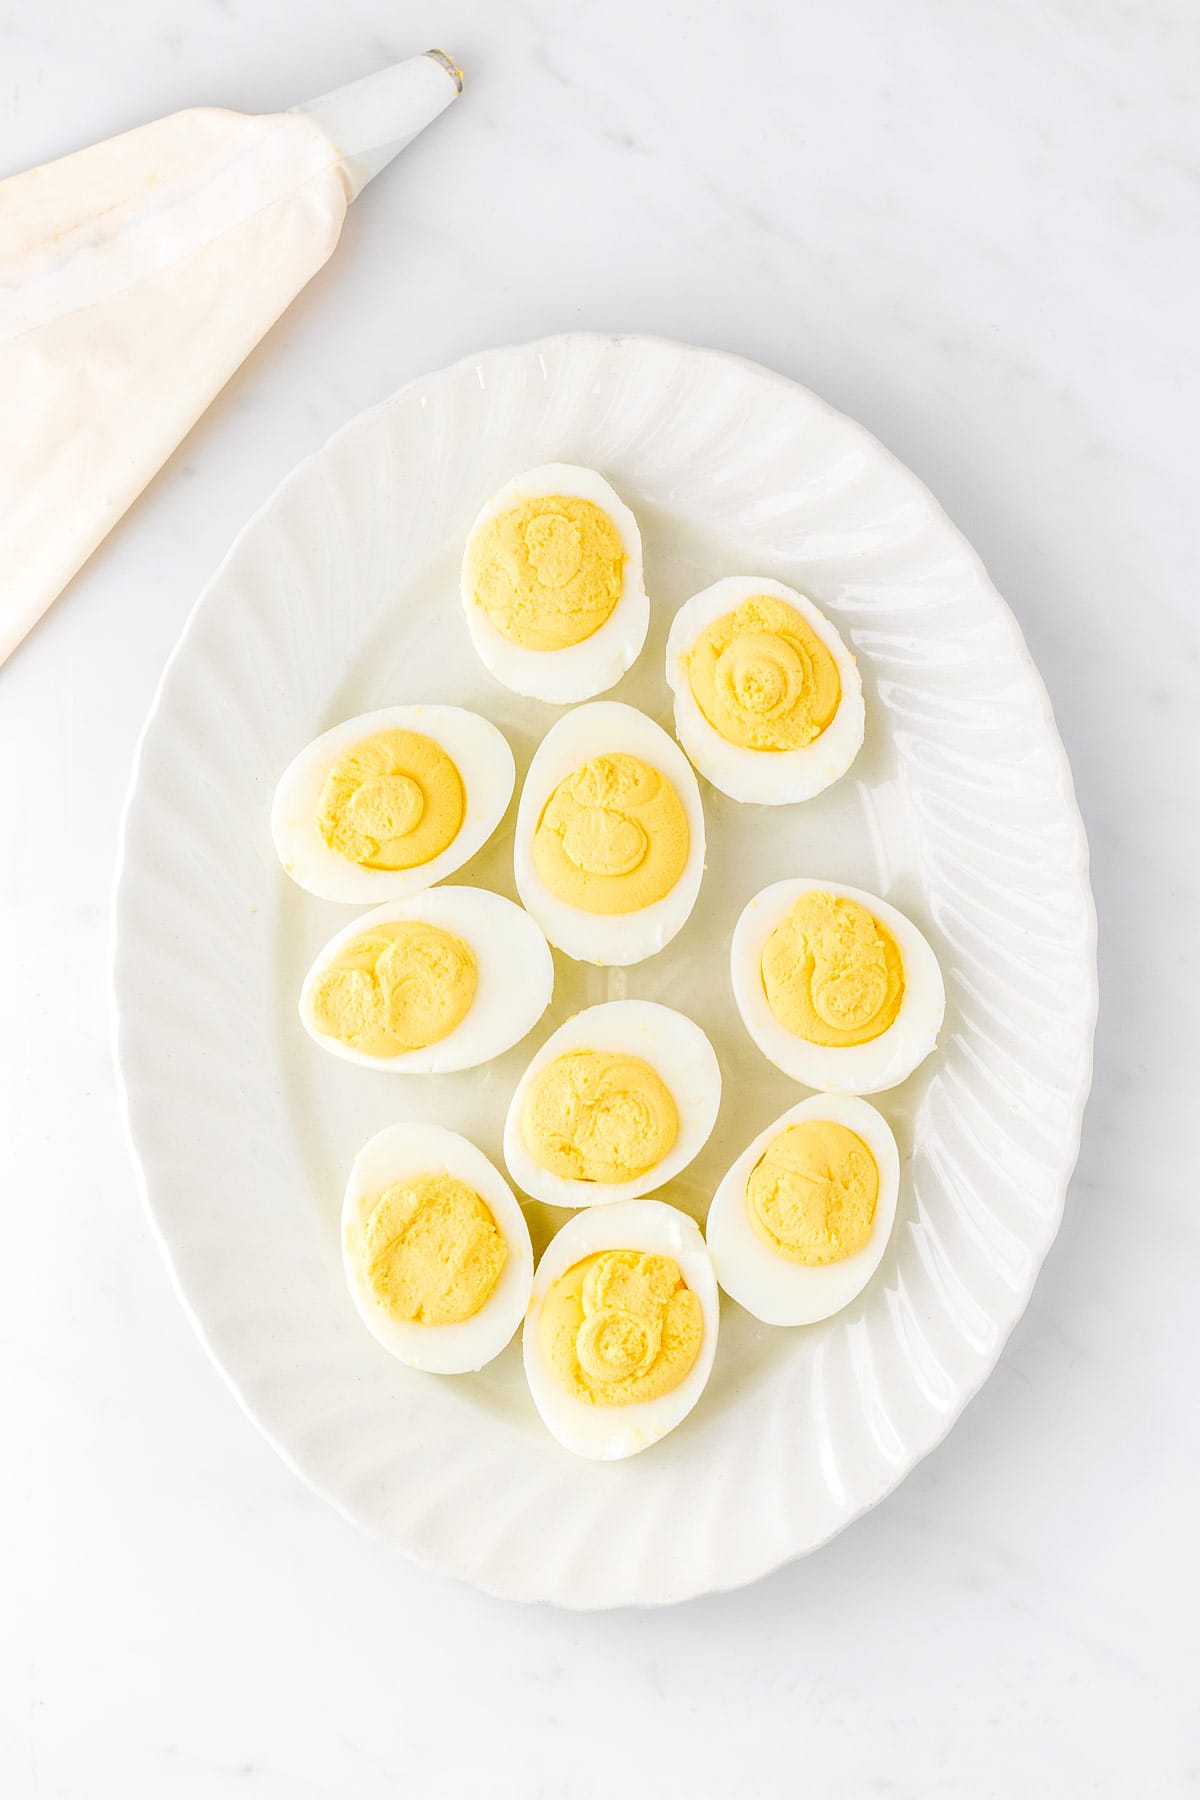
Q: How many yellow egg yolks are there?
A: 10